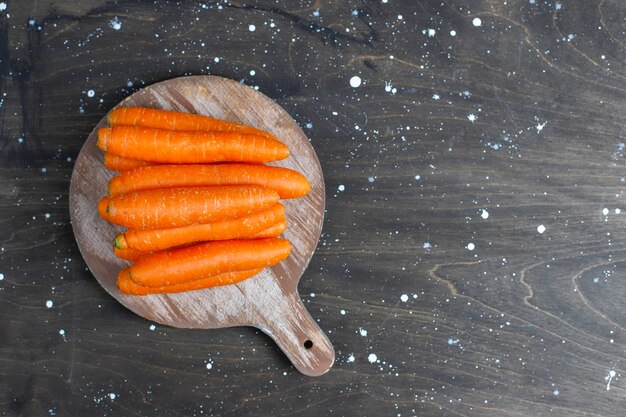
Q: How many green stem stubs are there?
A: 1